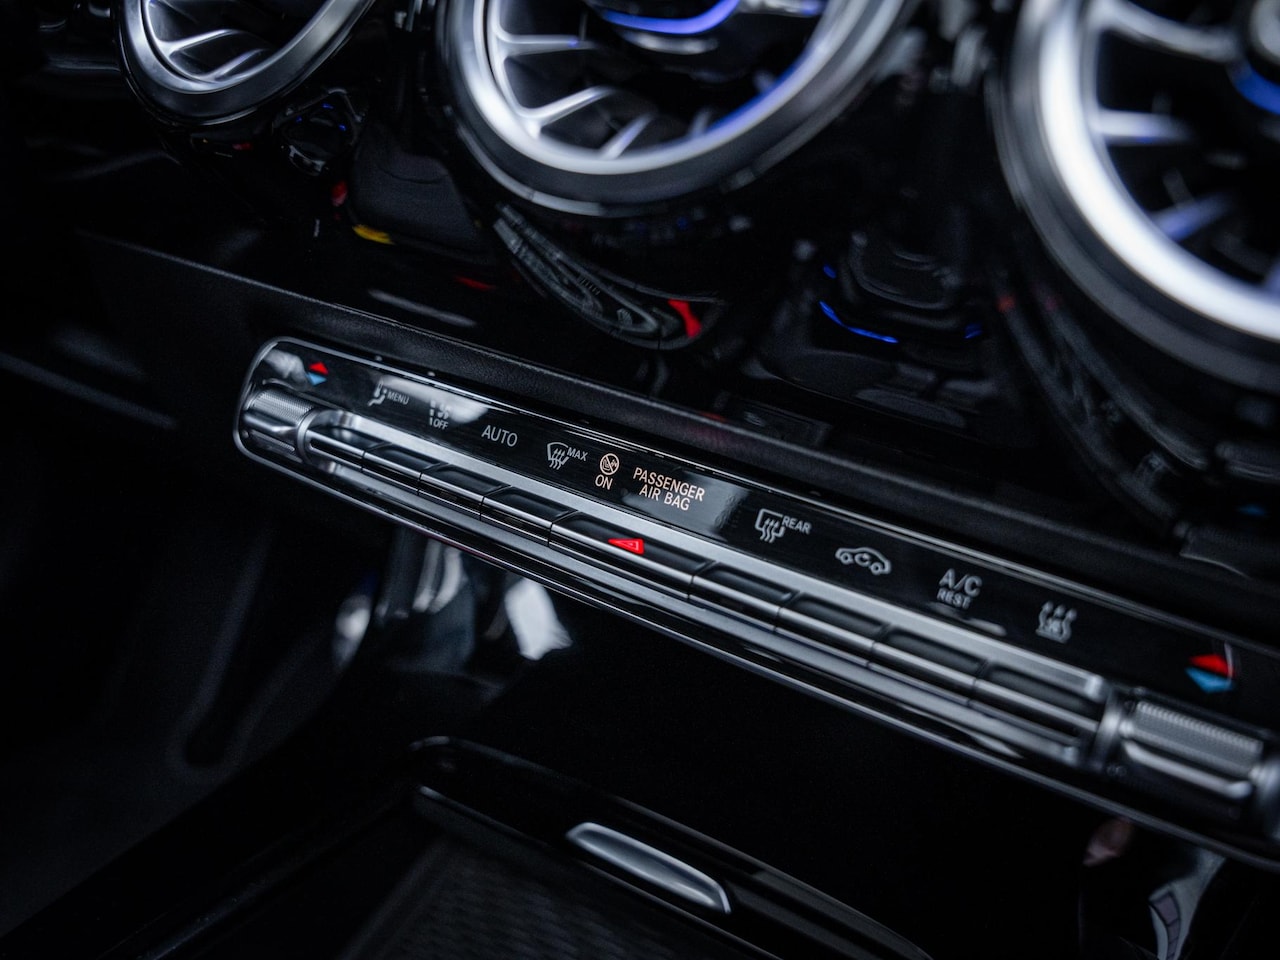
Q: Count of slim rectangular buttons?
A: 9